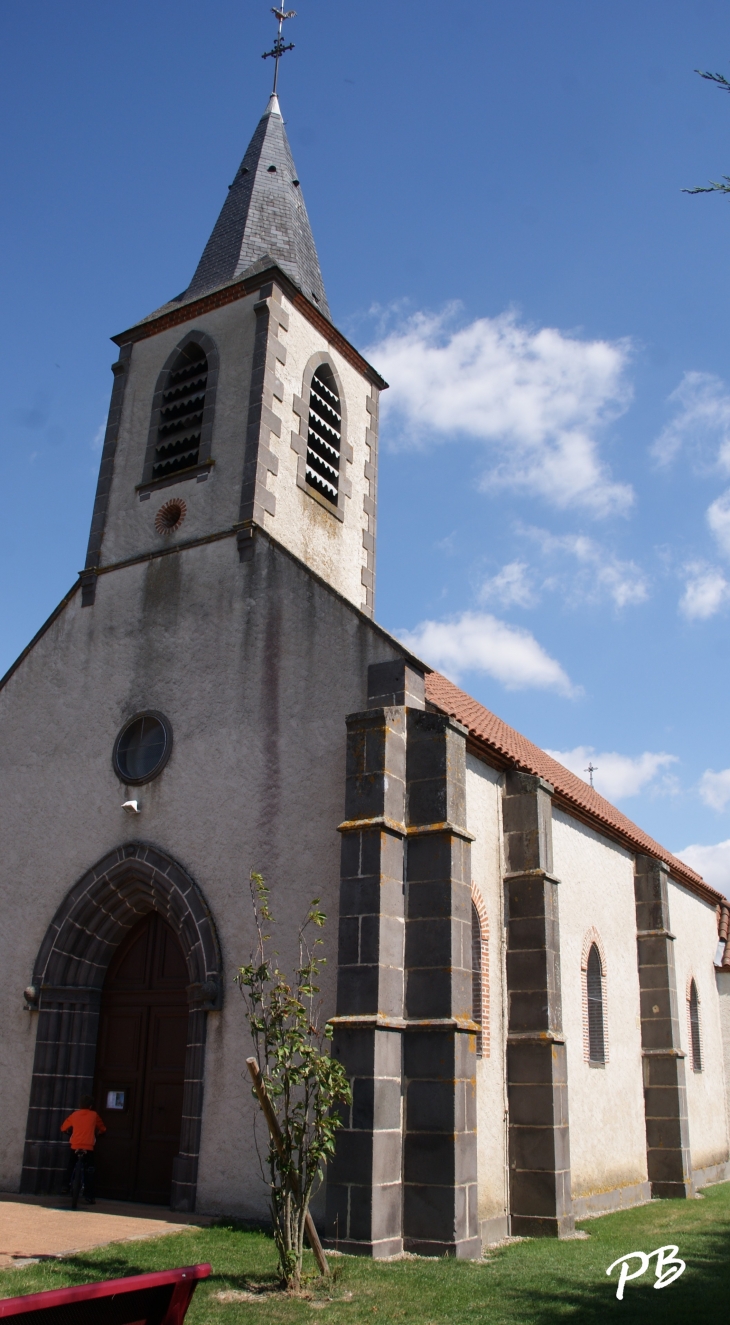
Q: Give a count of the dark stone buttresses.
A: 4